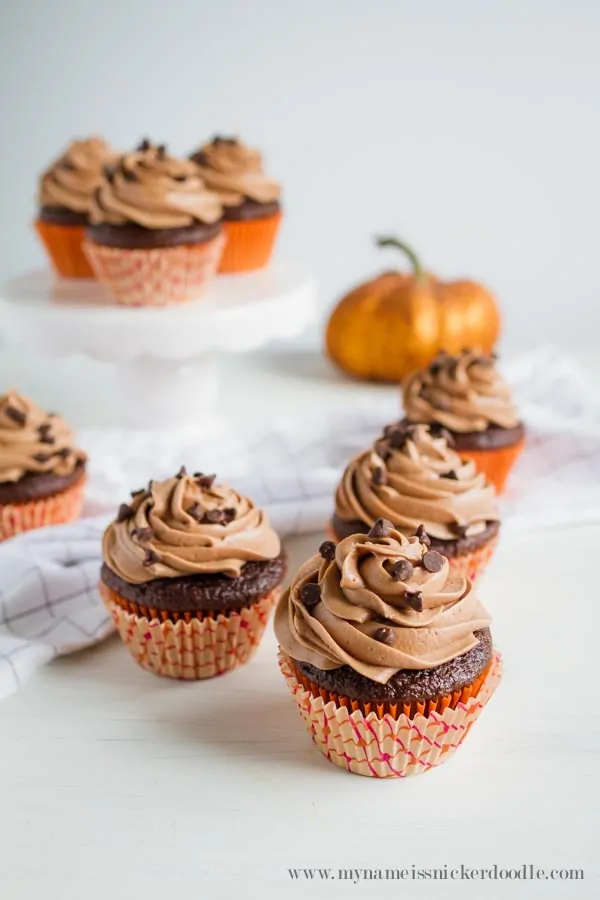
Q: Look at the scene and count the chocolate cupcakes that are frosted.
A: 8